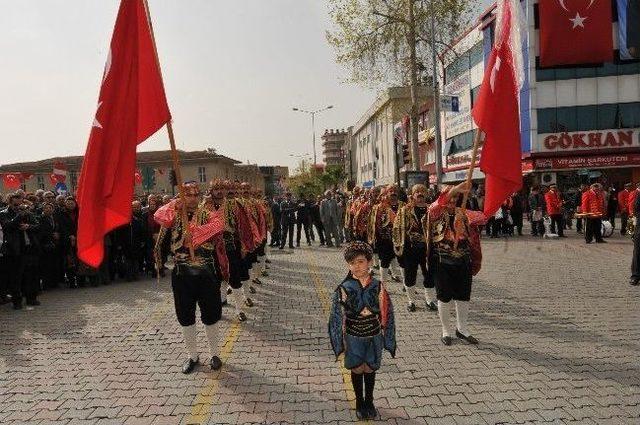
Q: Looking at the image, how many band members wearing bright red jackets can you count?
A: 4